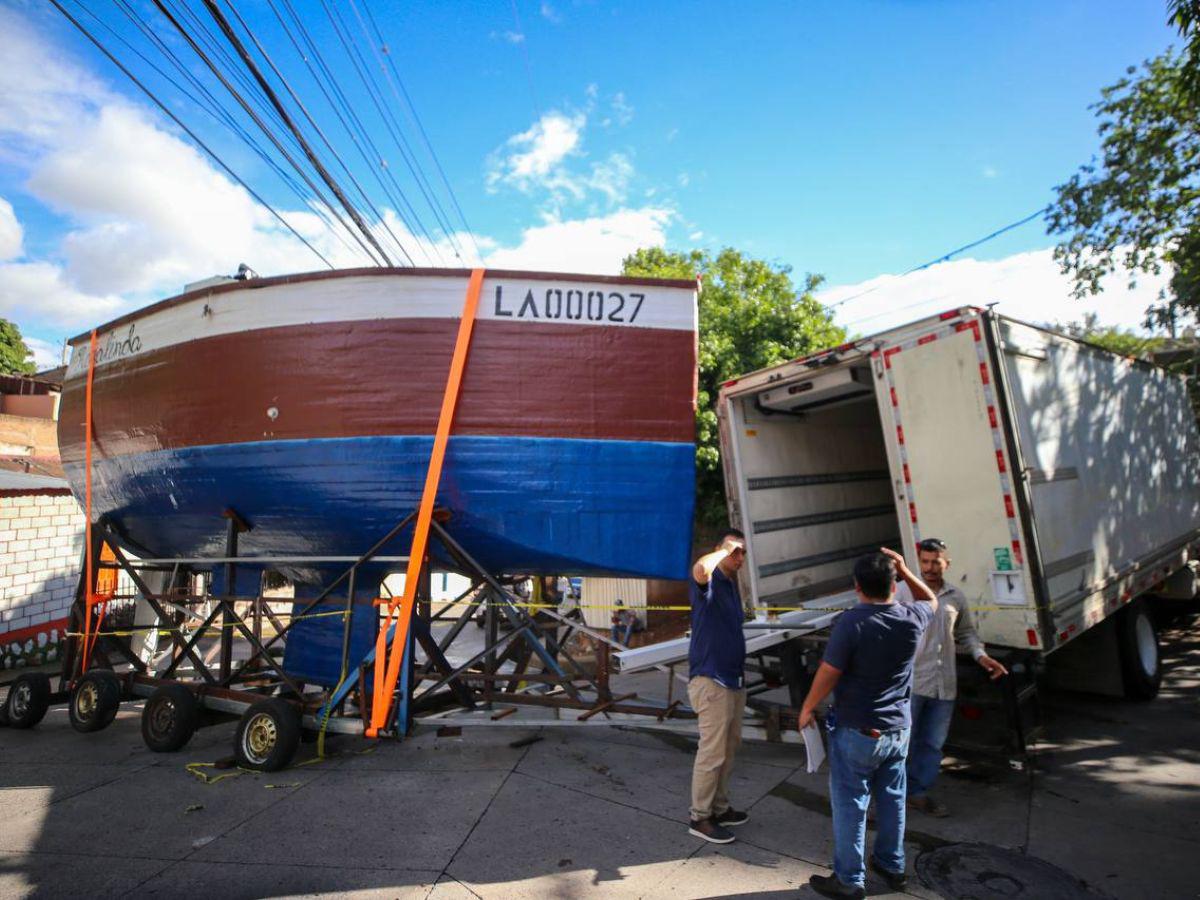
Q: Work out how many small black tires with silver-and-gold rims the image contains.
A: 2